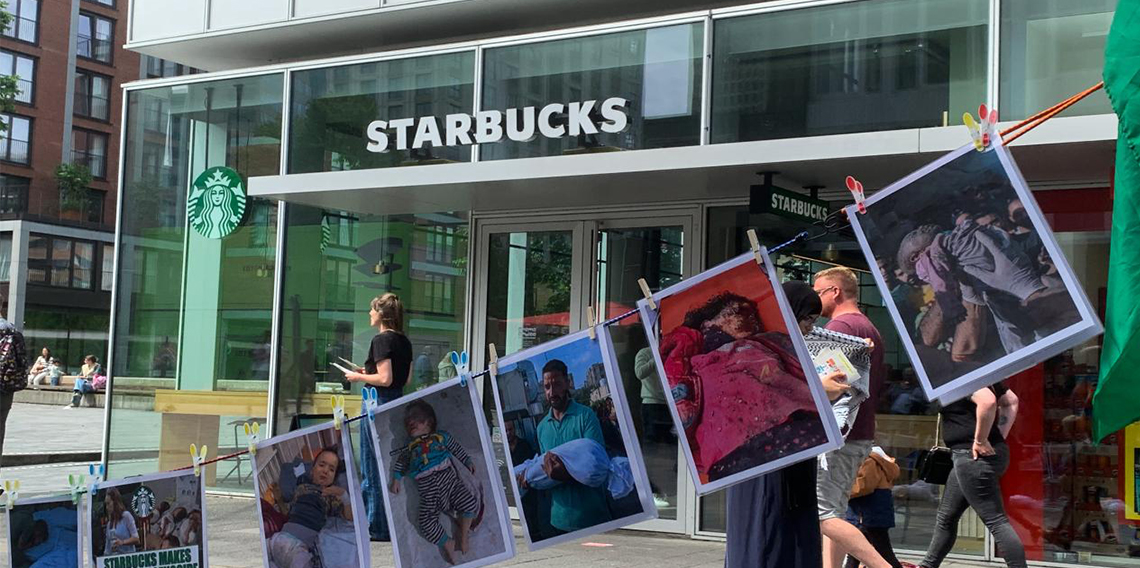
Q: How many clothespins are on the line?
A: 15